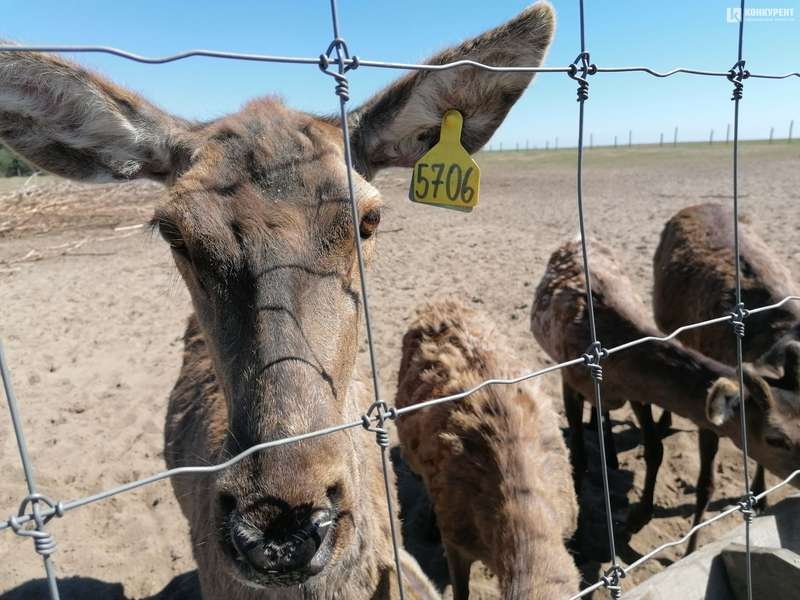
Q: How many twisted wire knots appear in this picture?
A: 9